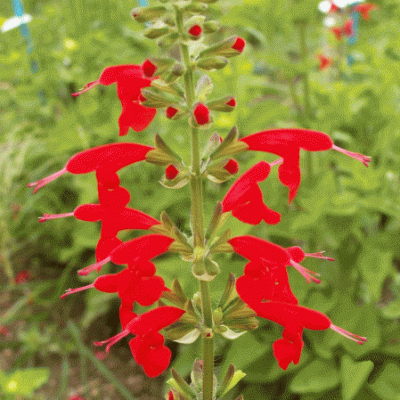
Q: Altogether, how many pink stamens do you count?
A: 11